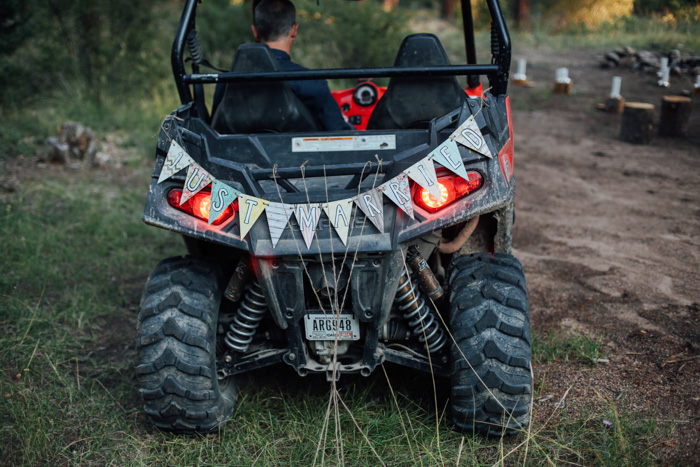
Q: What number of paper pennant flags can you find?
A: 12